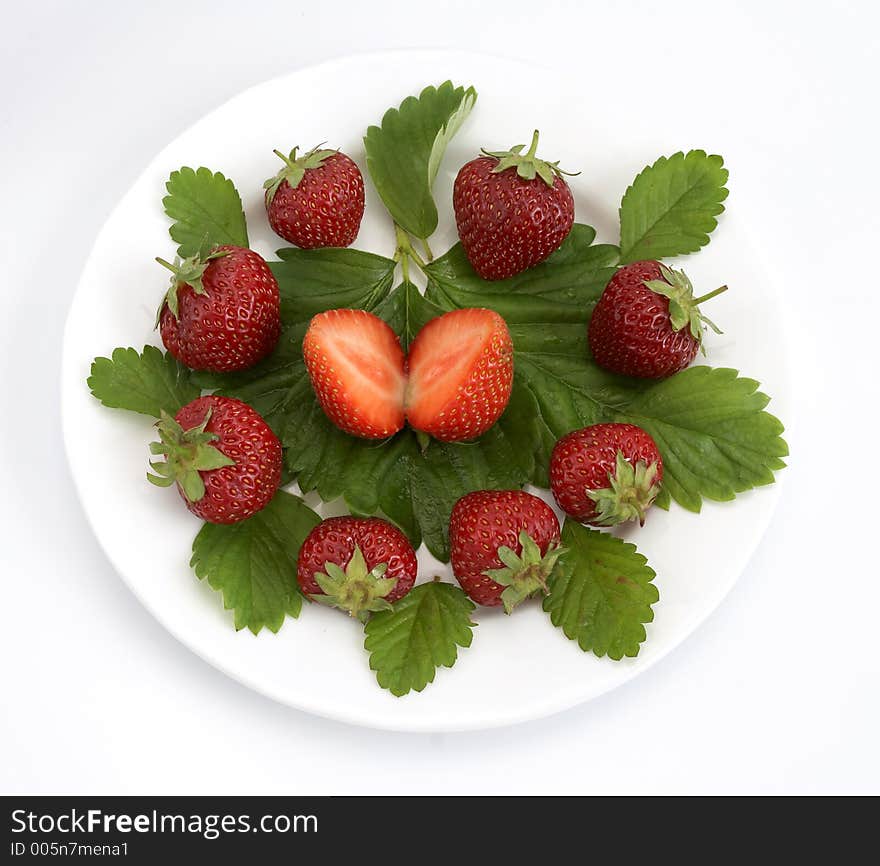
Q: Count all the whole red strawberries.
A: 8